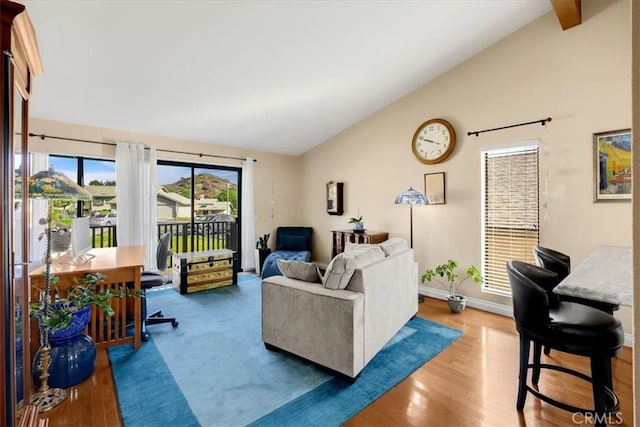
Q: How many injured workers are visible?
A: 0